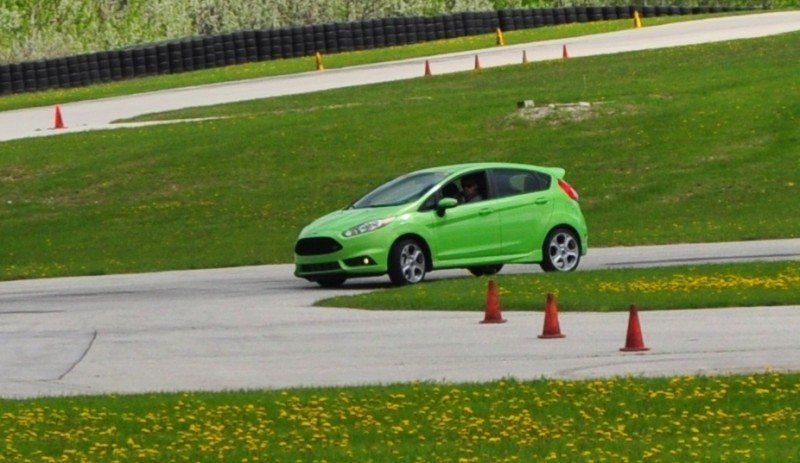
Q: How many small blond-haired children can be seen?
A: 0